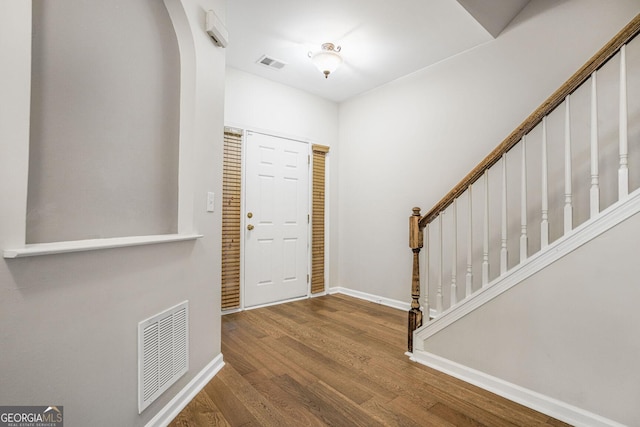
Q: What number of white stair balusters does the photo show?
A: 11